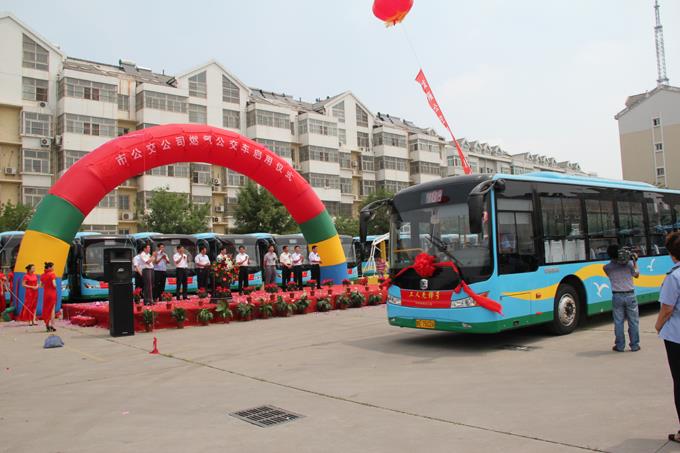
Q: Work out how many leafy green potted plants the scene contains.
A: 12